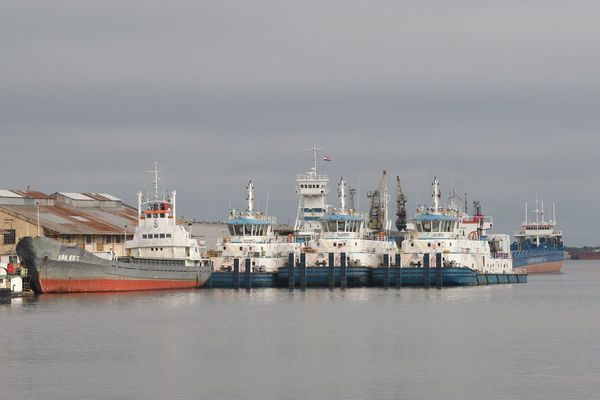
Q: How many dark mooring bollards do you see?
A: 10